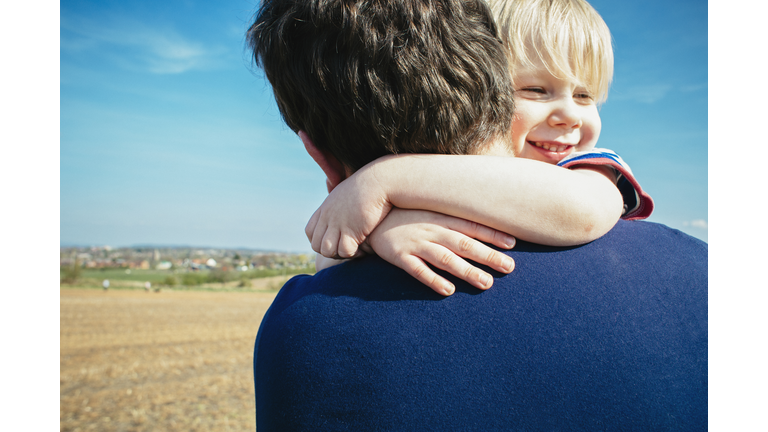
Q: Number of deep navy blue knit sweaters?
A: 1